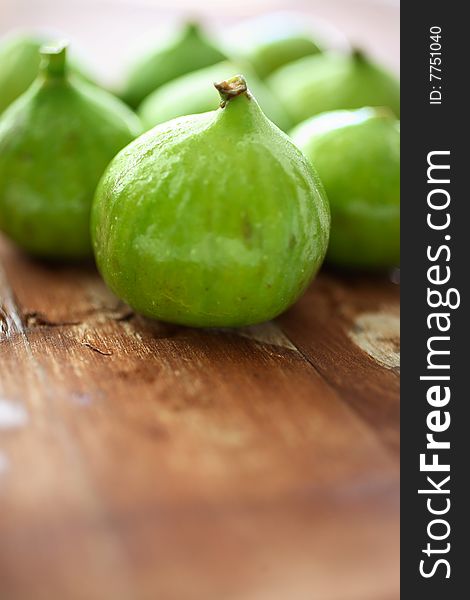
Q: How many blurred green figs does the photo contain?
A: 7